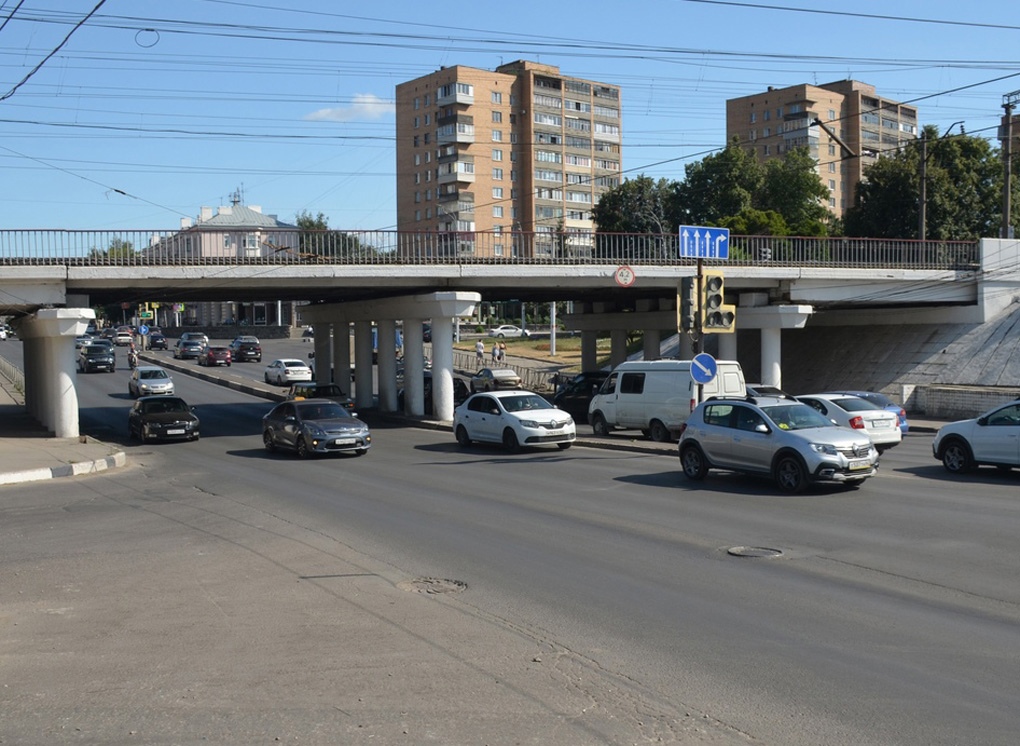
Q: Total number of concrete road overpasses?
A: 1